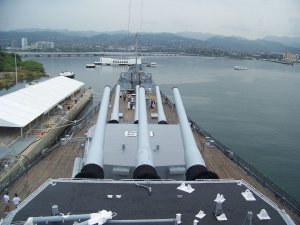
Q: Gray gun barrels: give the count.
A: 6